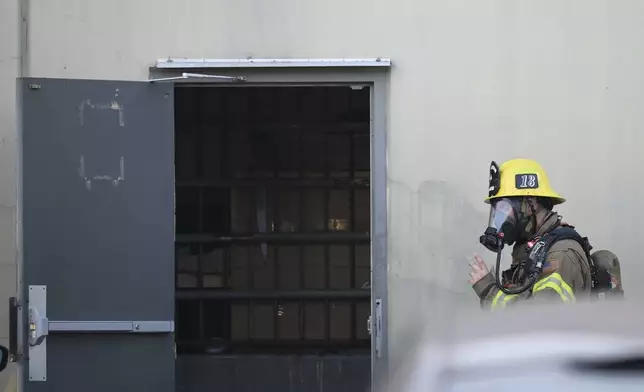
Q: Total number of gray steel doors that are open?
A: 1